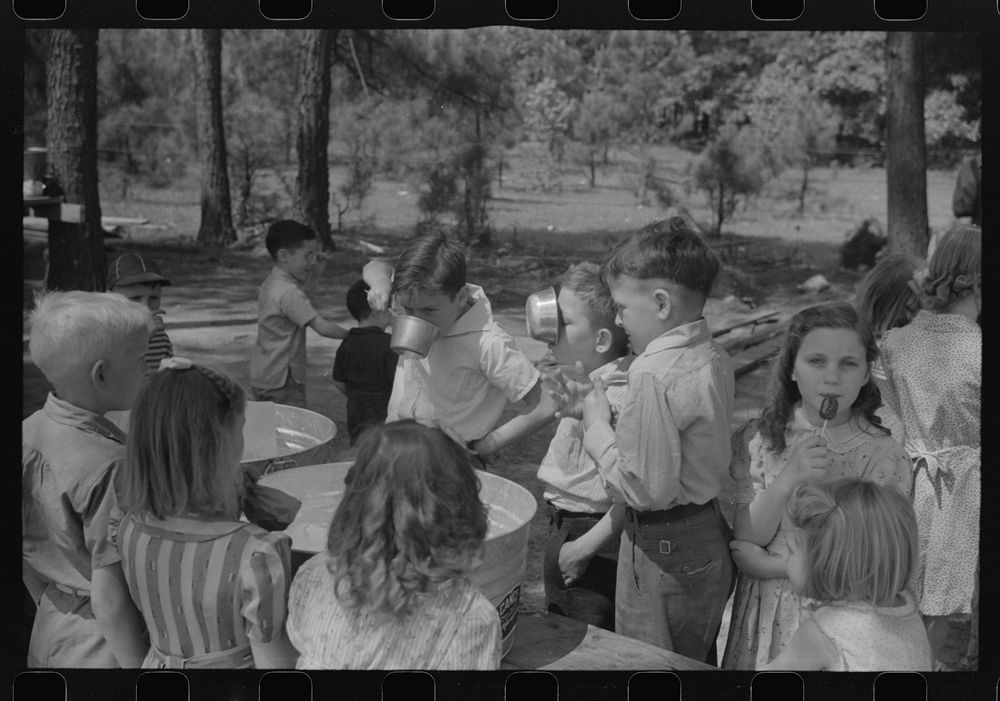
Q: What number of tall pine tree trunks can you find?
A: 4